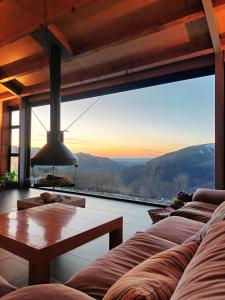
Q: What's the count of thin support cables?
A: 2